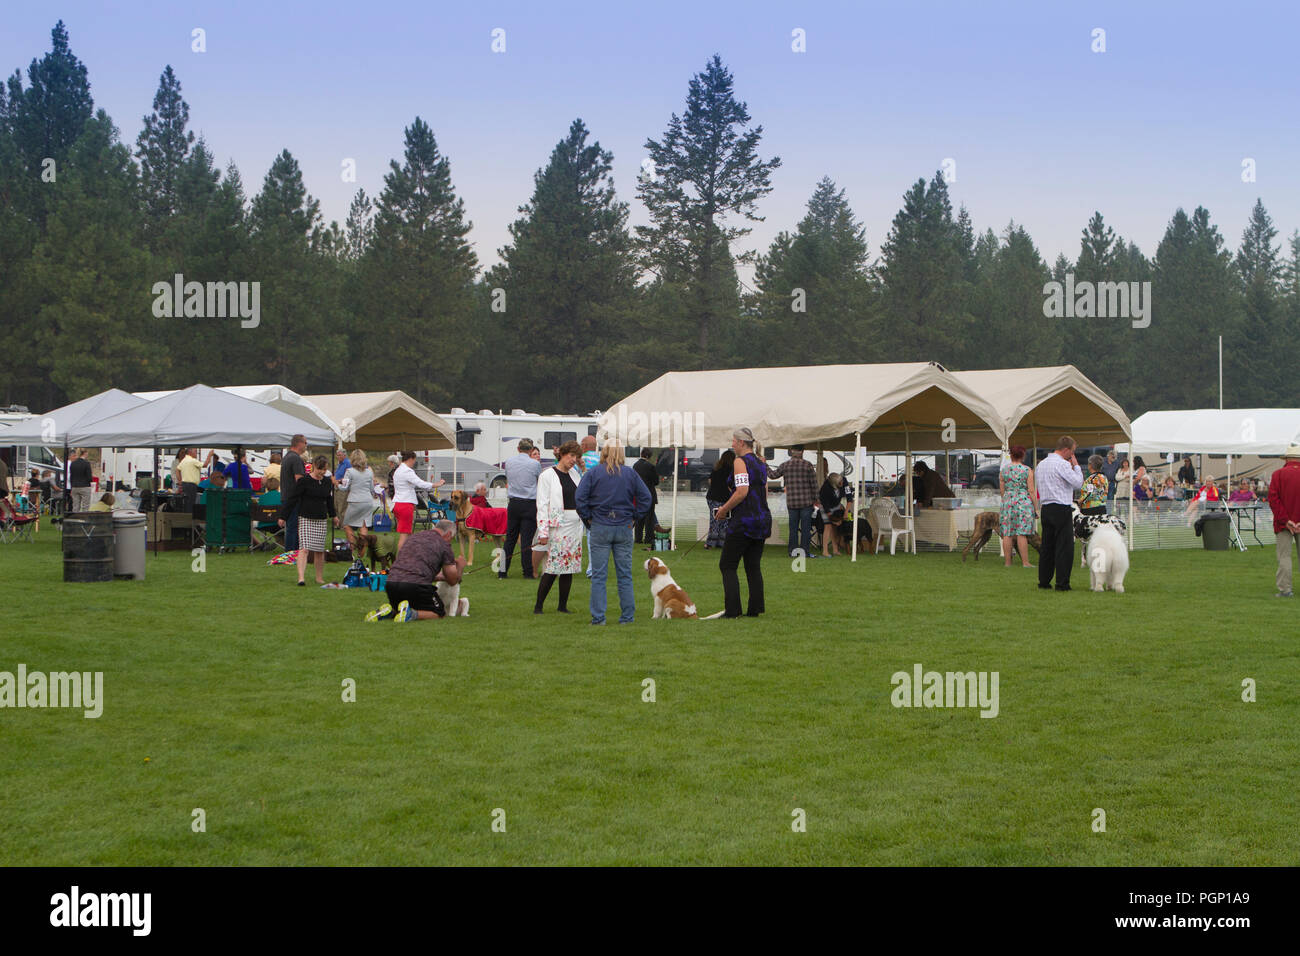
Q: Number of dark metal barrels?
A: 1